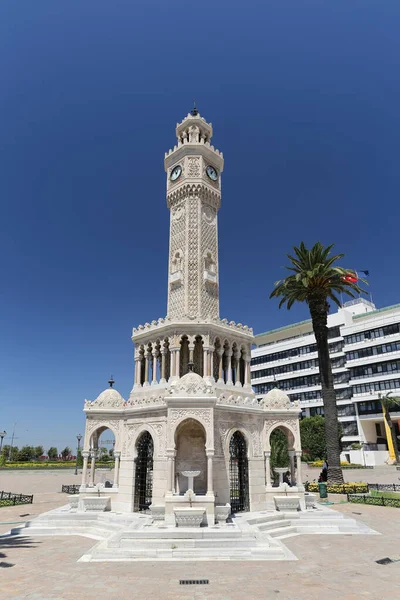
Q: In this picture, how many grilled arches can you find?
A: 2